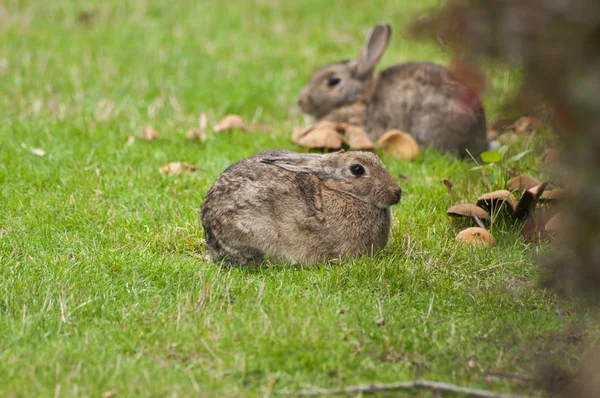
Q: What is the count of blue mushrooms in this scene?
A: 0